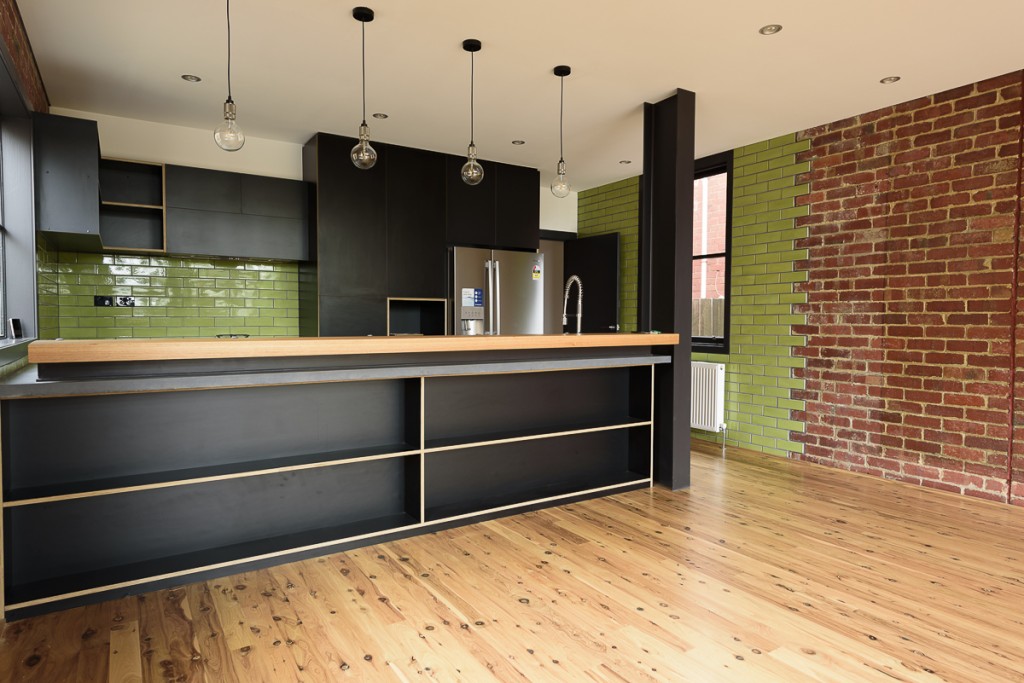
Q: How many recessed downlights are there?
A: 6